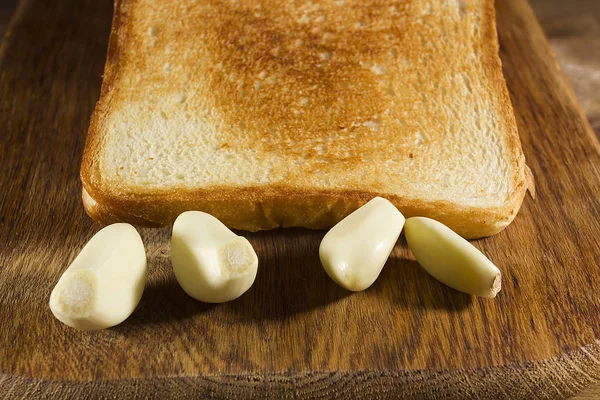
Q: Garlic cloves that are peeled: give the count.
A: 4